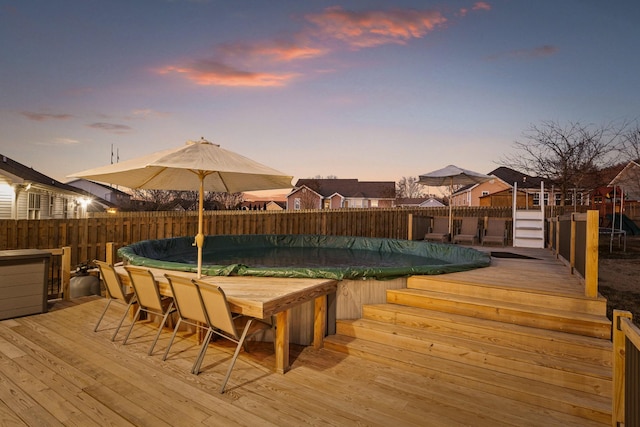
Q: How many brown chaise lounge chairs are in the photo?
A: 3